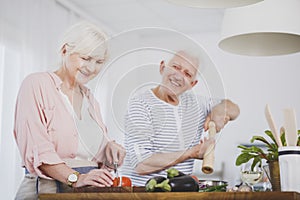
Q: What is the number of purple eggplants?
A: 3